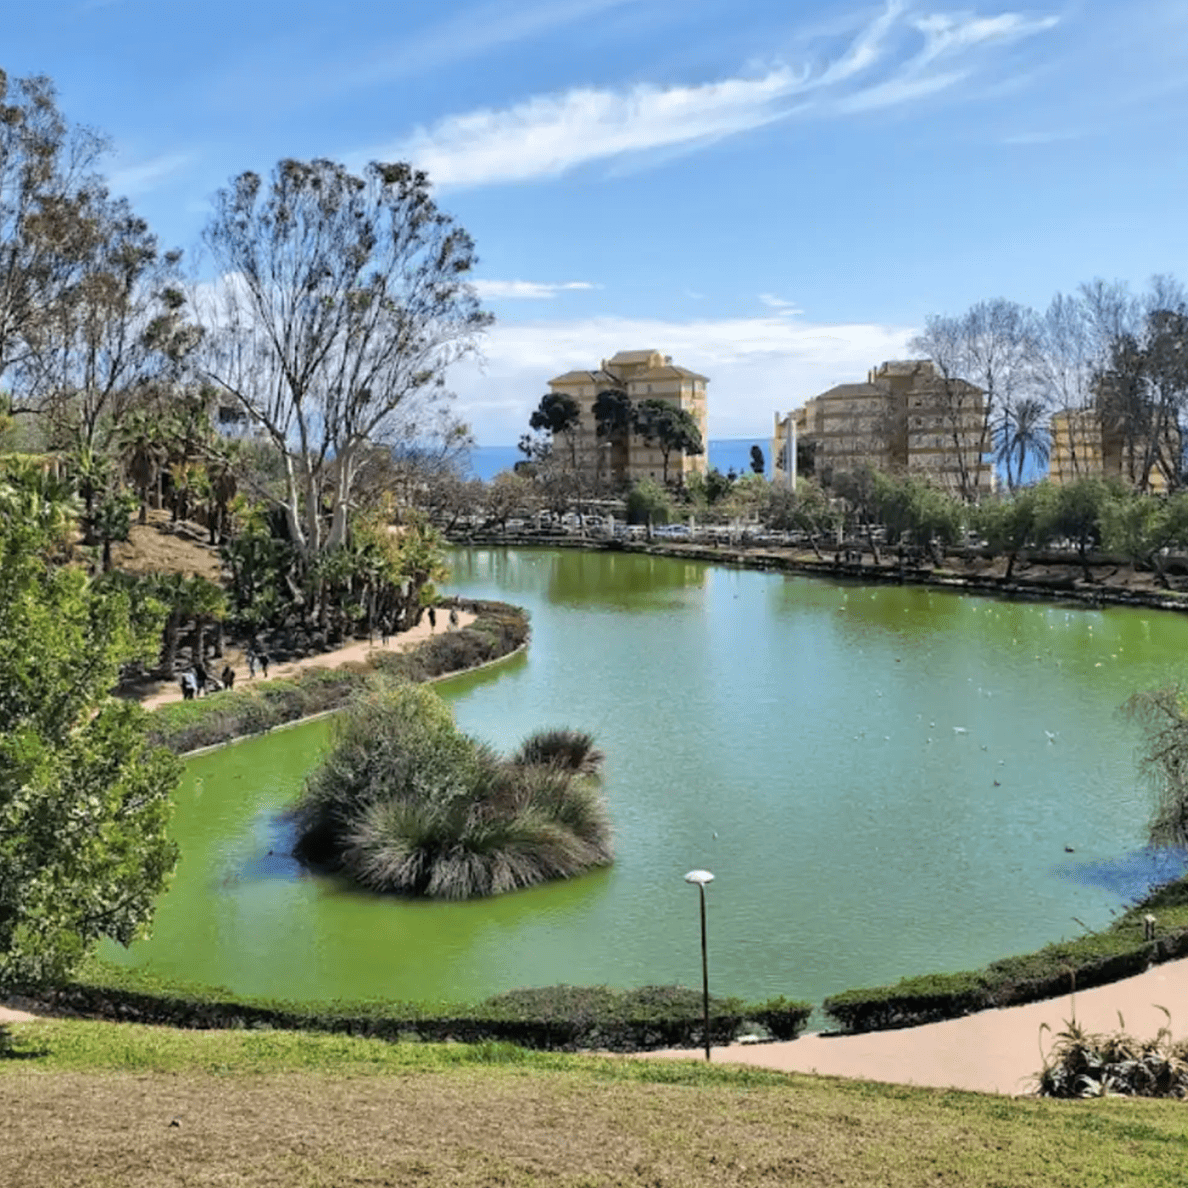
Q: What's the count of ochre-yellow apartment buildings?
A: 3